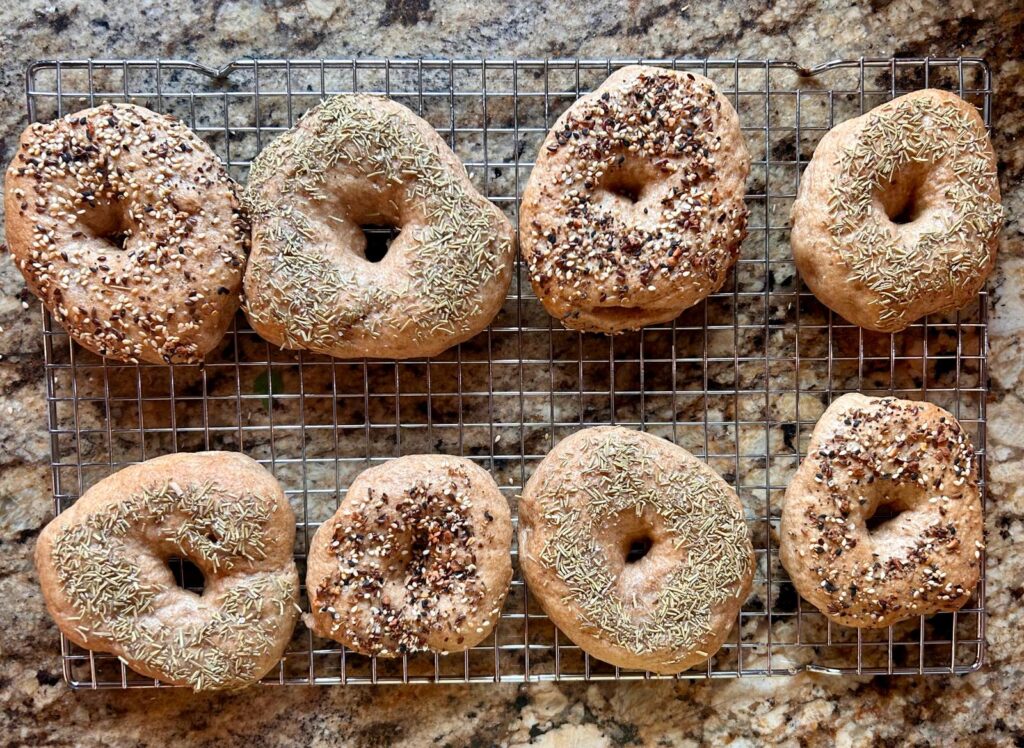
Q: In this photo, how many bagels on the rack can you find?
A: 8